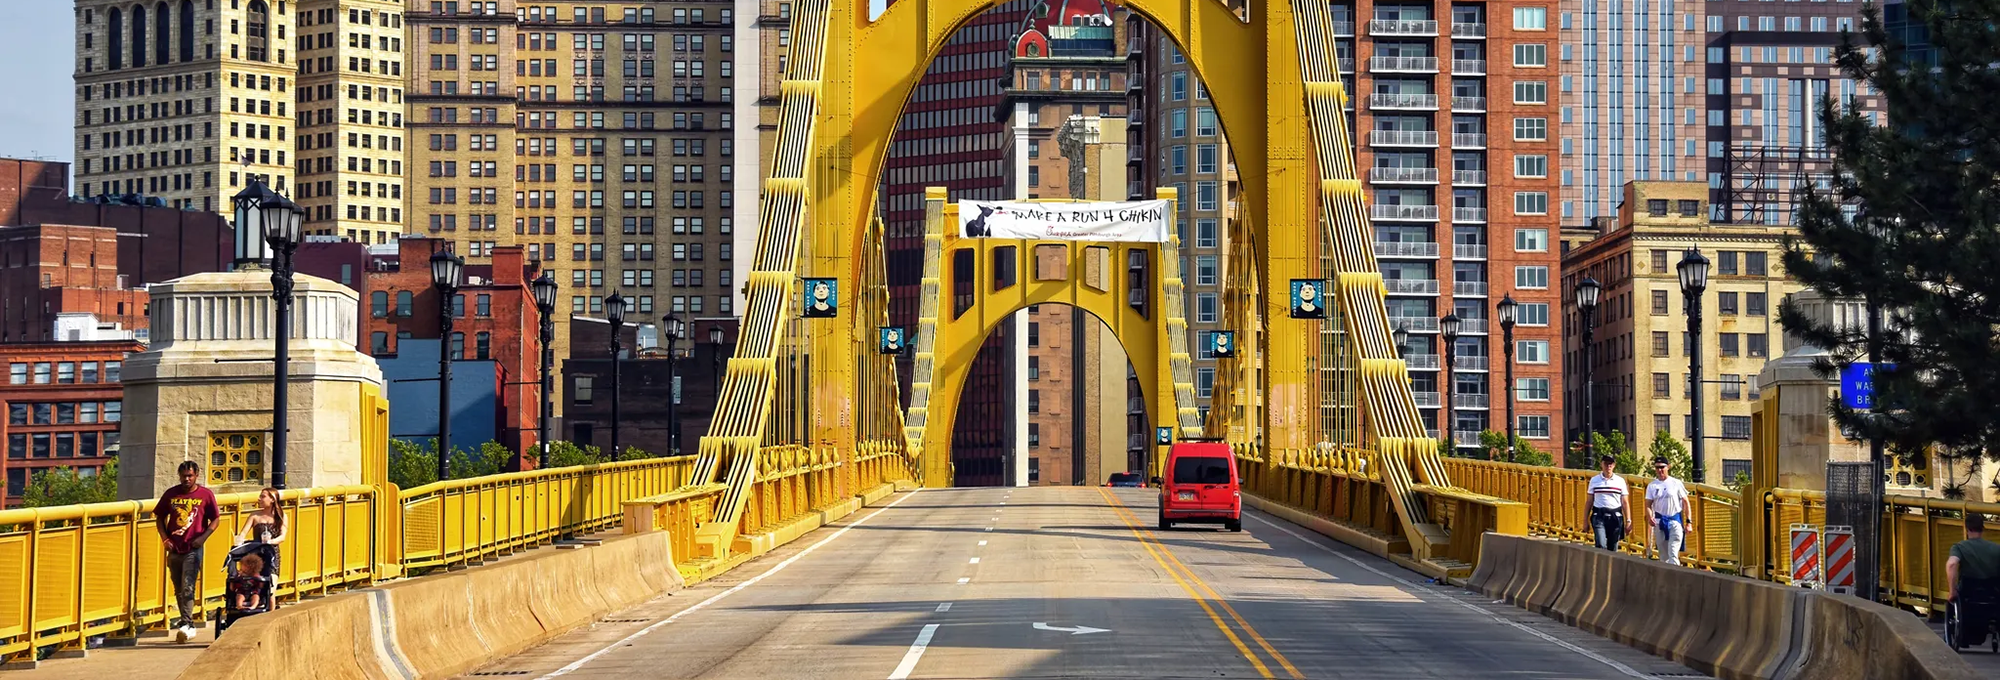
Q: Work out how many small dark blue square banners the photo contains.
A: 5